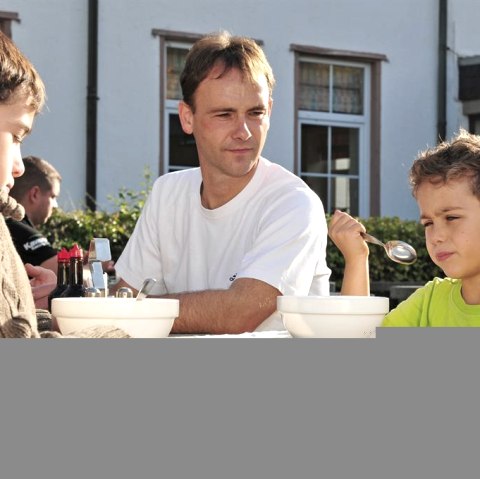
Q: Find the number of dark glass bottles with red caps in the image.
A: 2